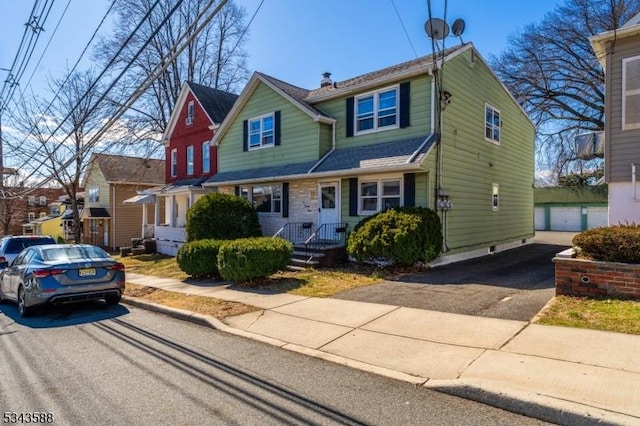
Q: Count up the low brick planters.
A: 1